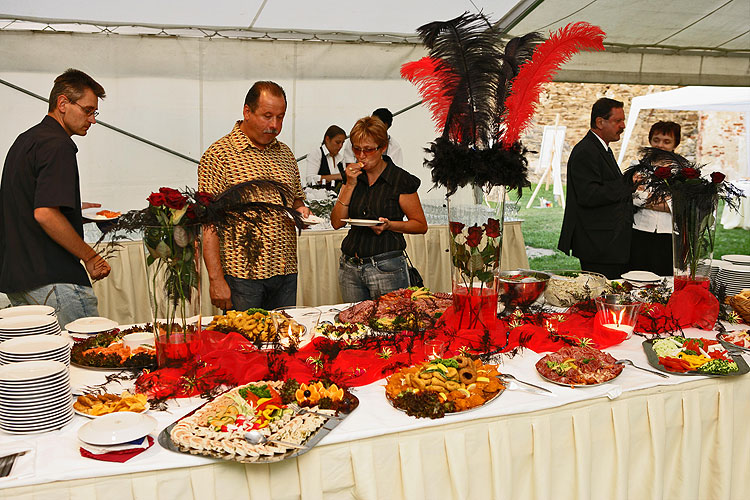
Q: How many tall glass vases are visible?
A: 3